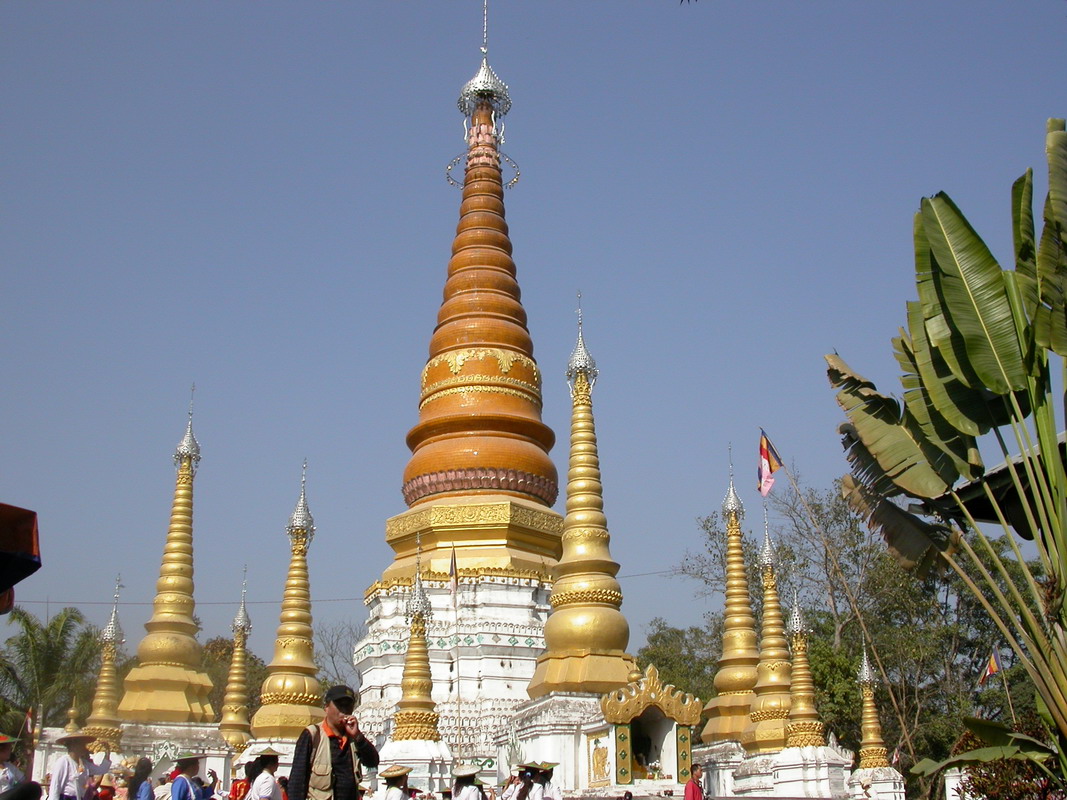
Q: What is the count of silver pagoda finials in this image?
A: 11